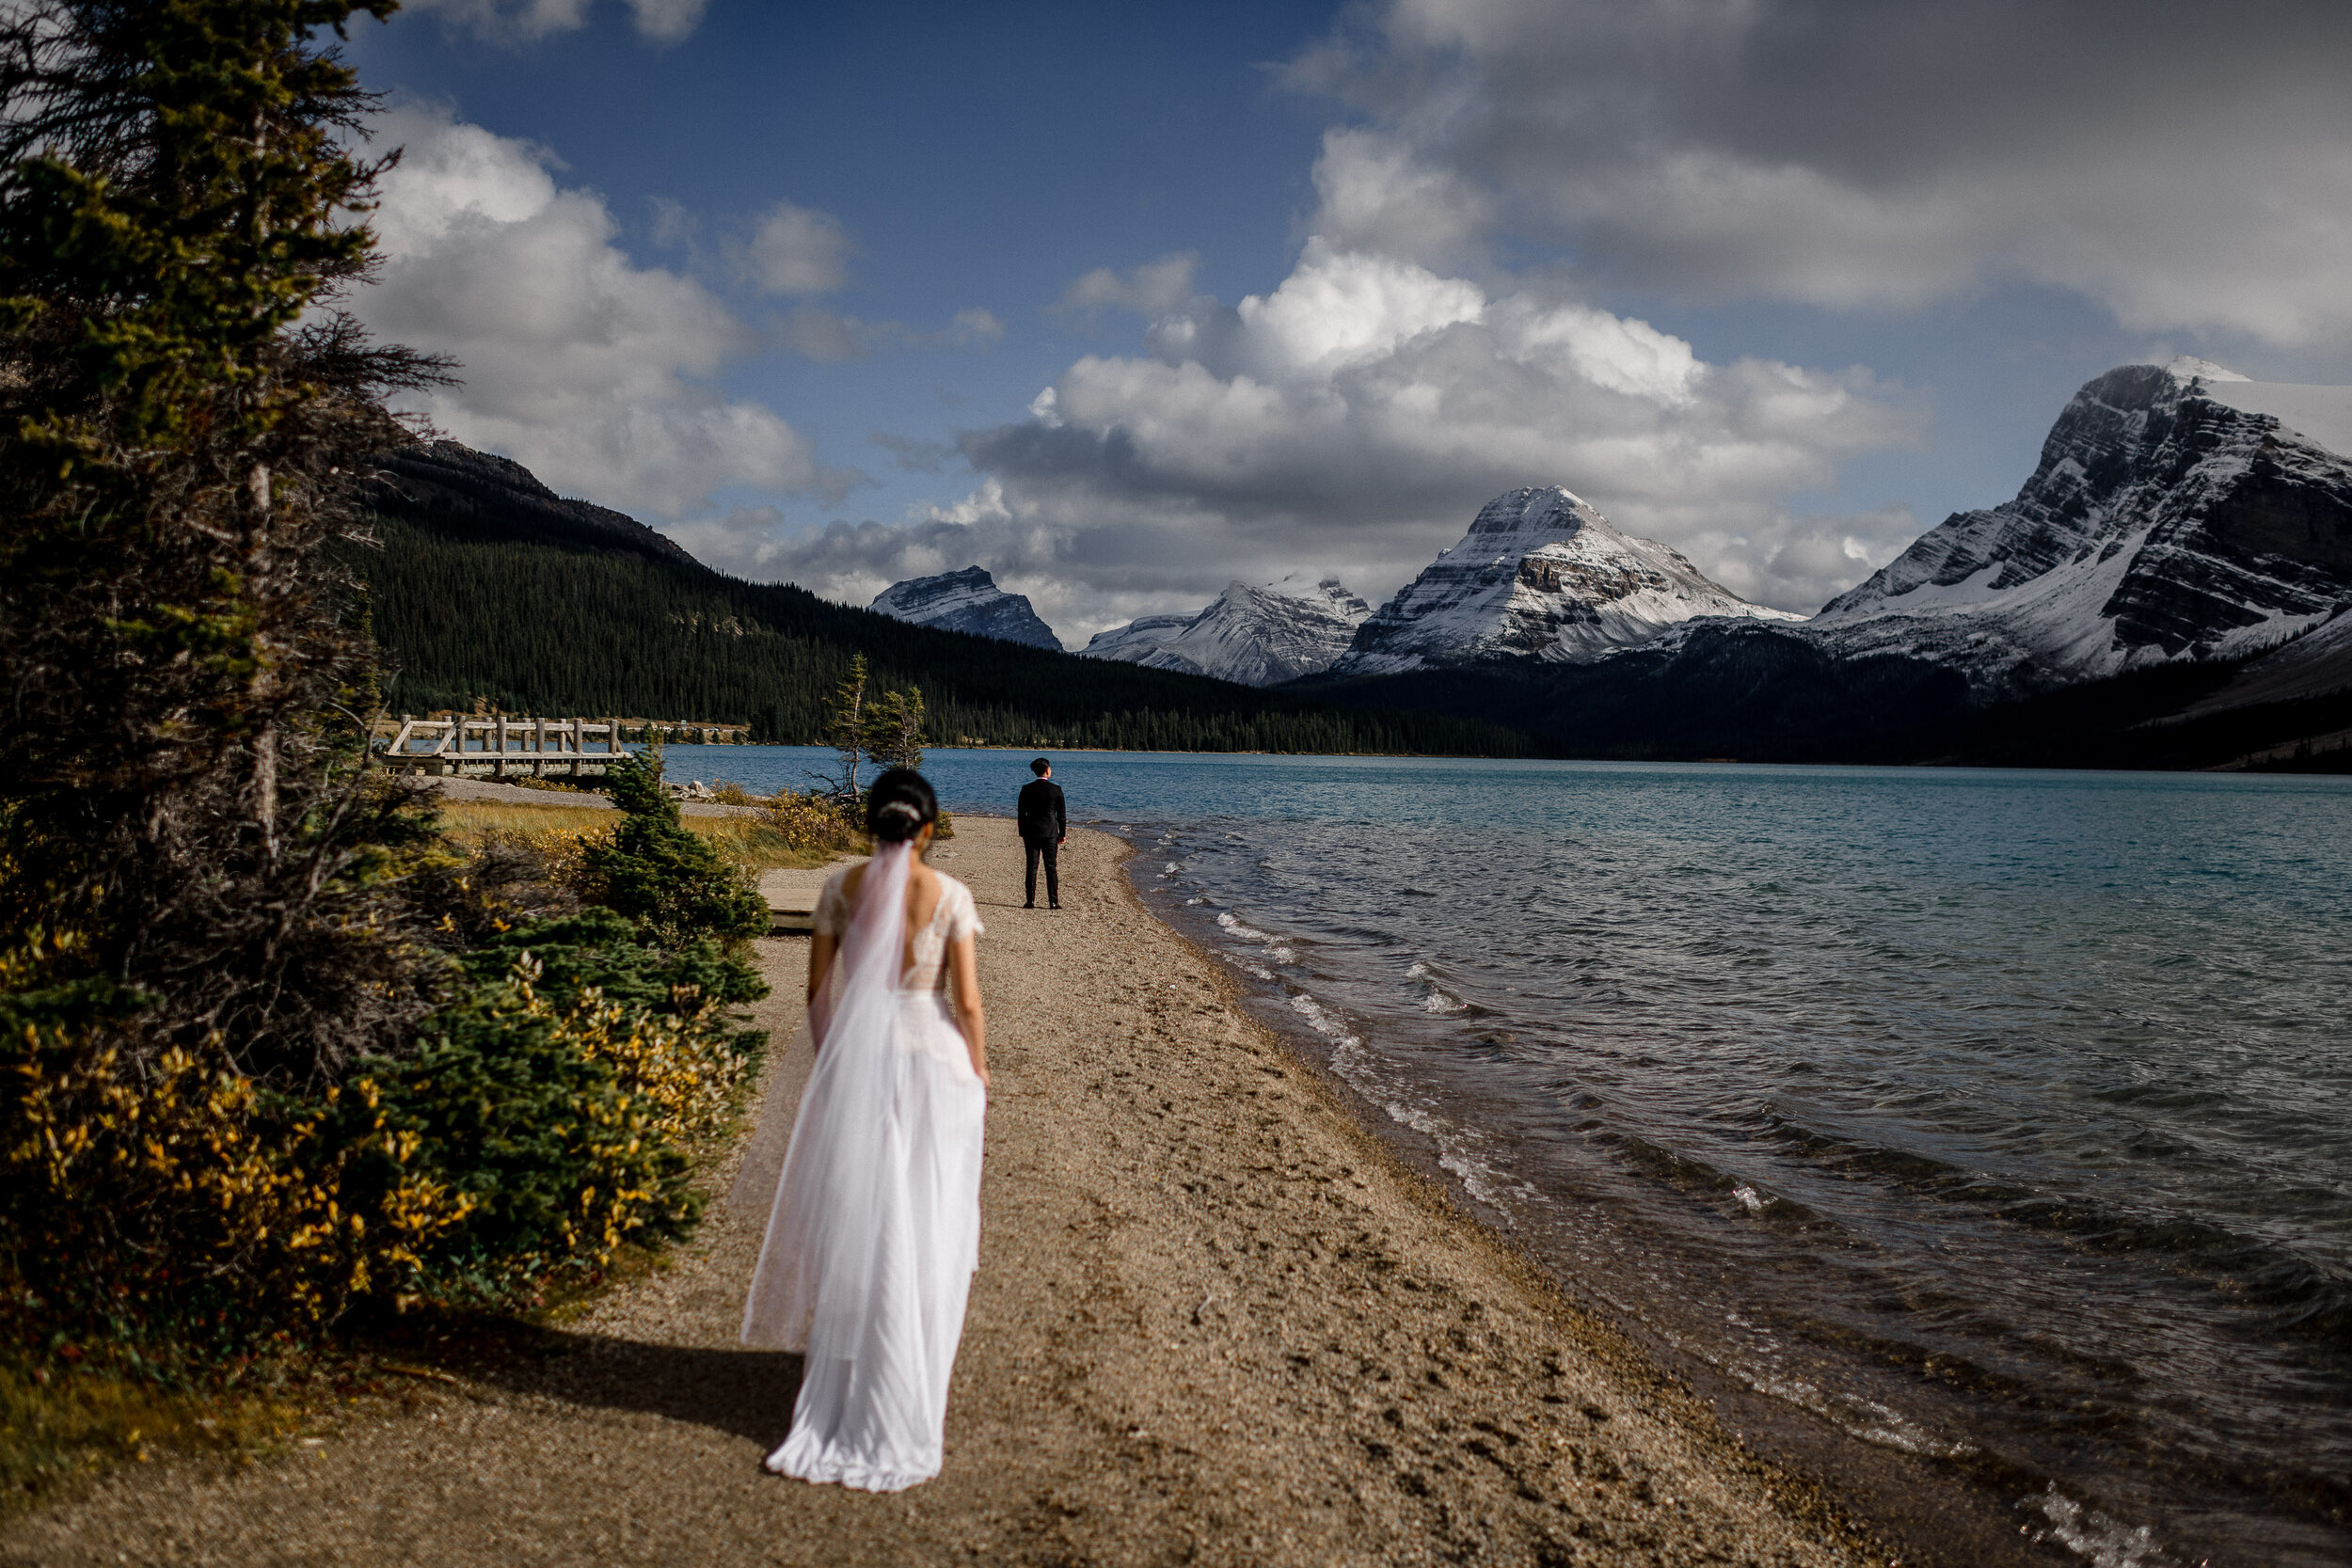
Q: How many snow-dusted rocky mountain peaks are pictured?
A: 4